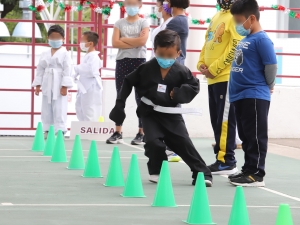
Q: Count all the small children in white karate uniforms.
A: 2